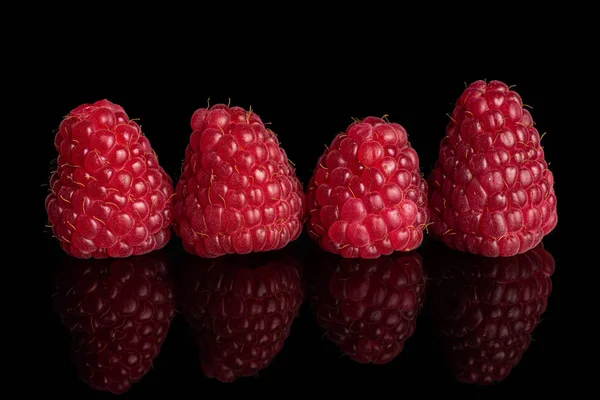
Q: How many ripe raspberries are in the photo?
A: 4